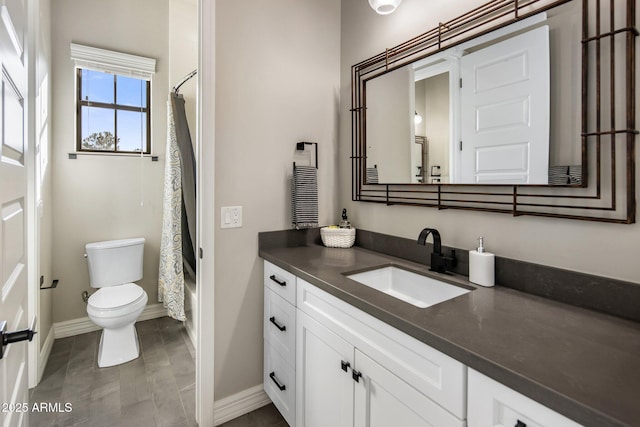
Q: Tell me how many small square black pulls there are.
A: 2